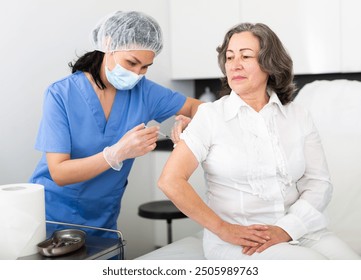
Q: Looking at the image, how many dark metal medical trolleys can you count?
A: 1